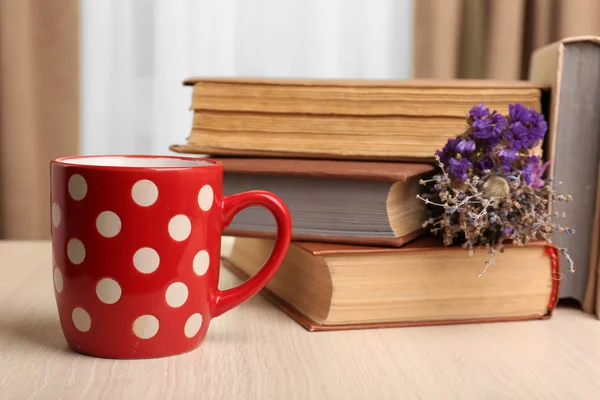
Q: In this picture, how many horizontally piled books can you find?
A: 3